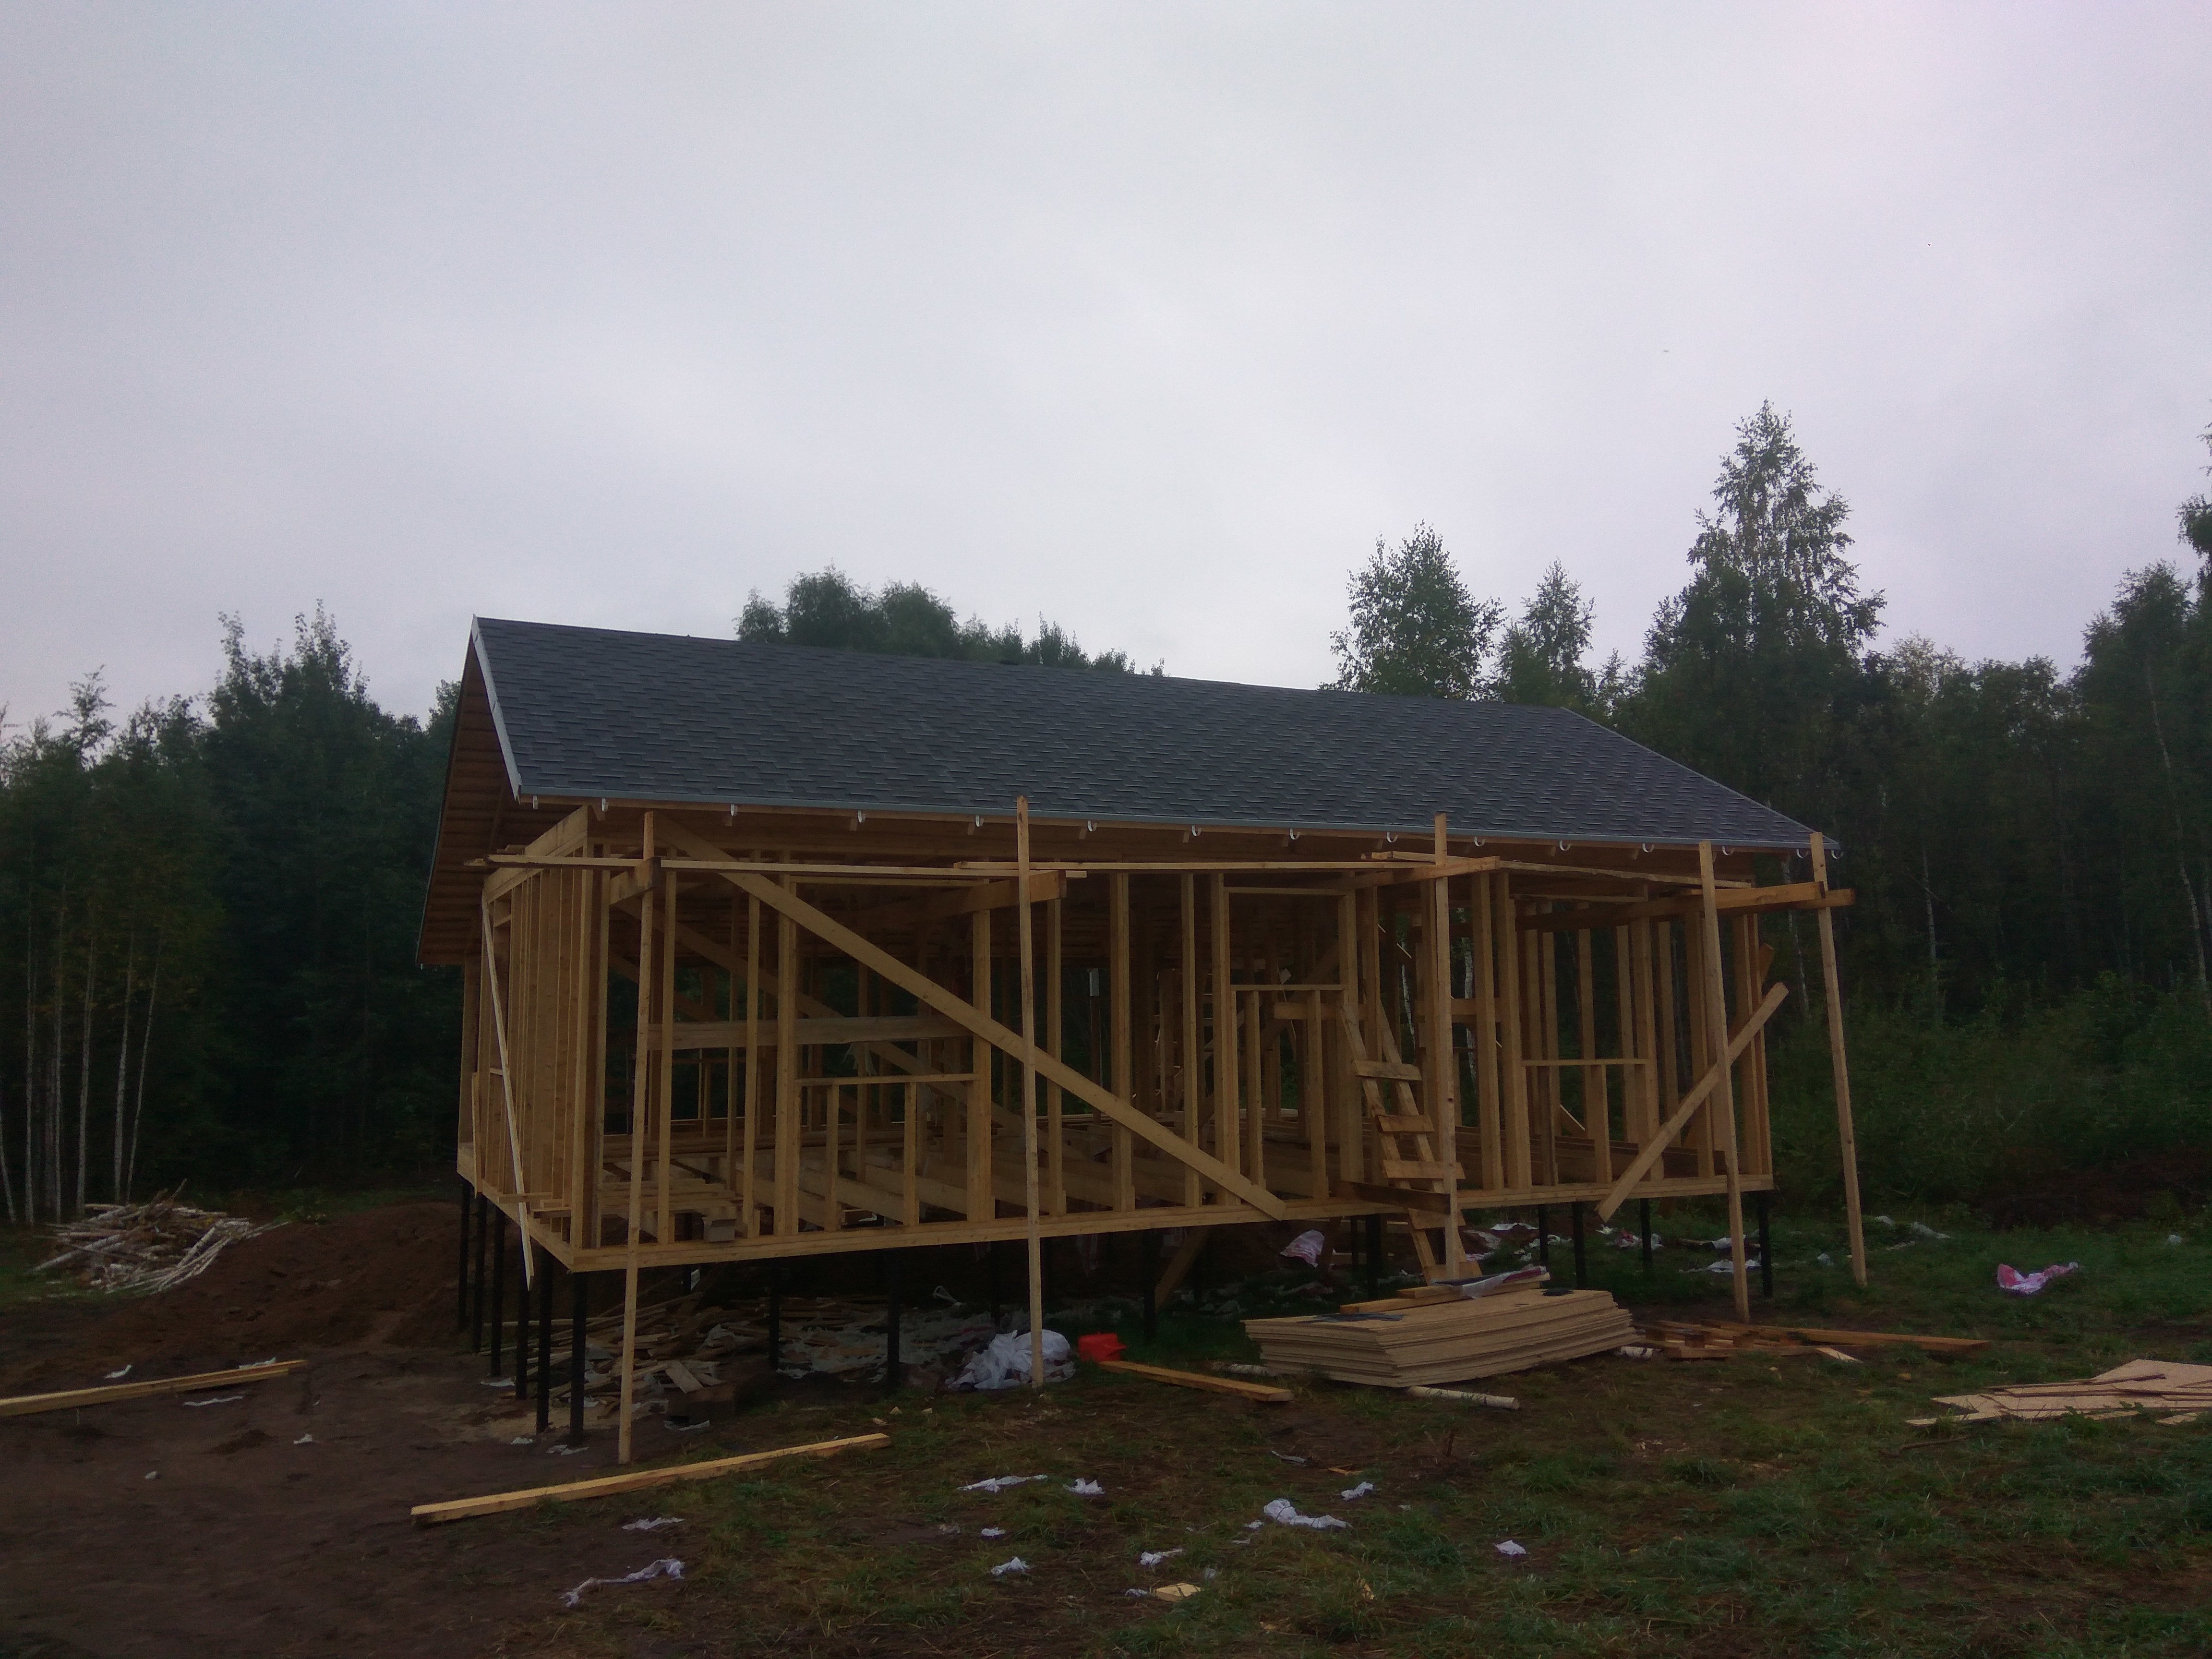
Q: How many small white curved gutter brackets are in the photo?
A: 15